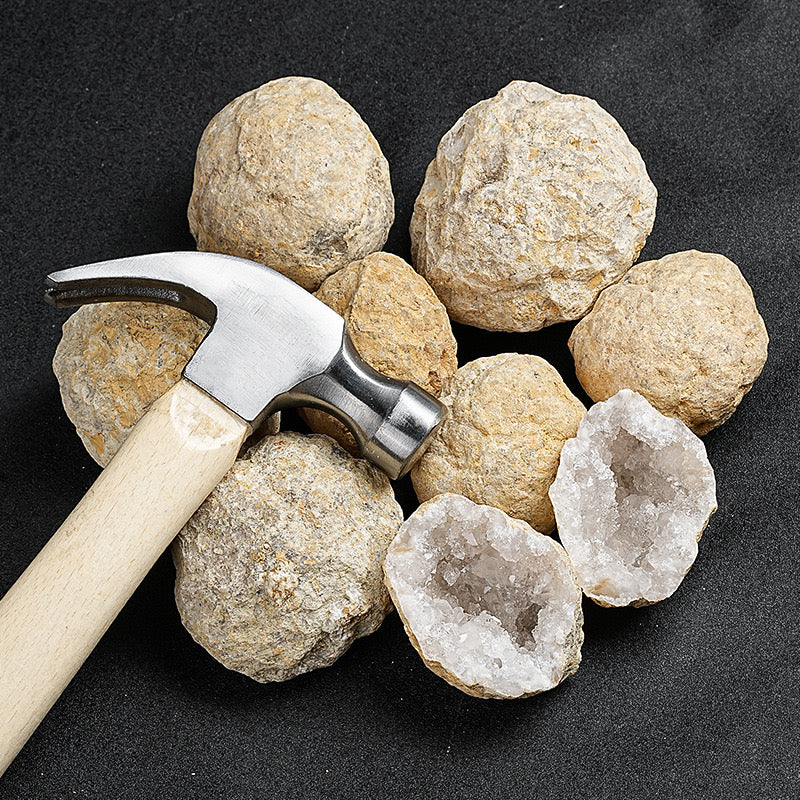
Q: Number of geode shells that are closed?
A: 7